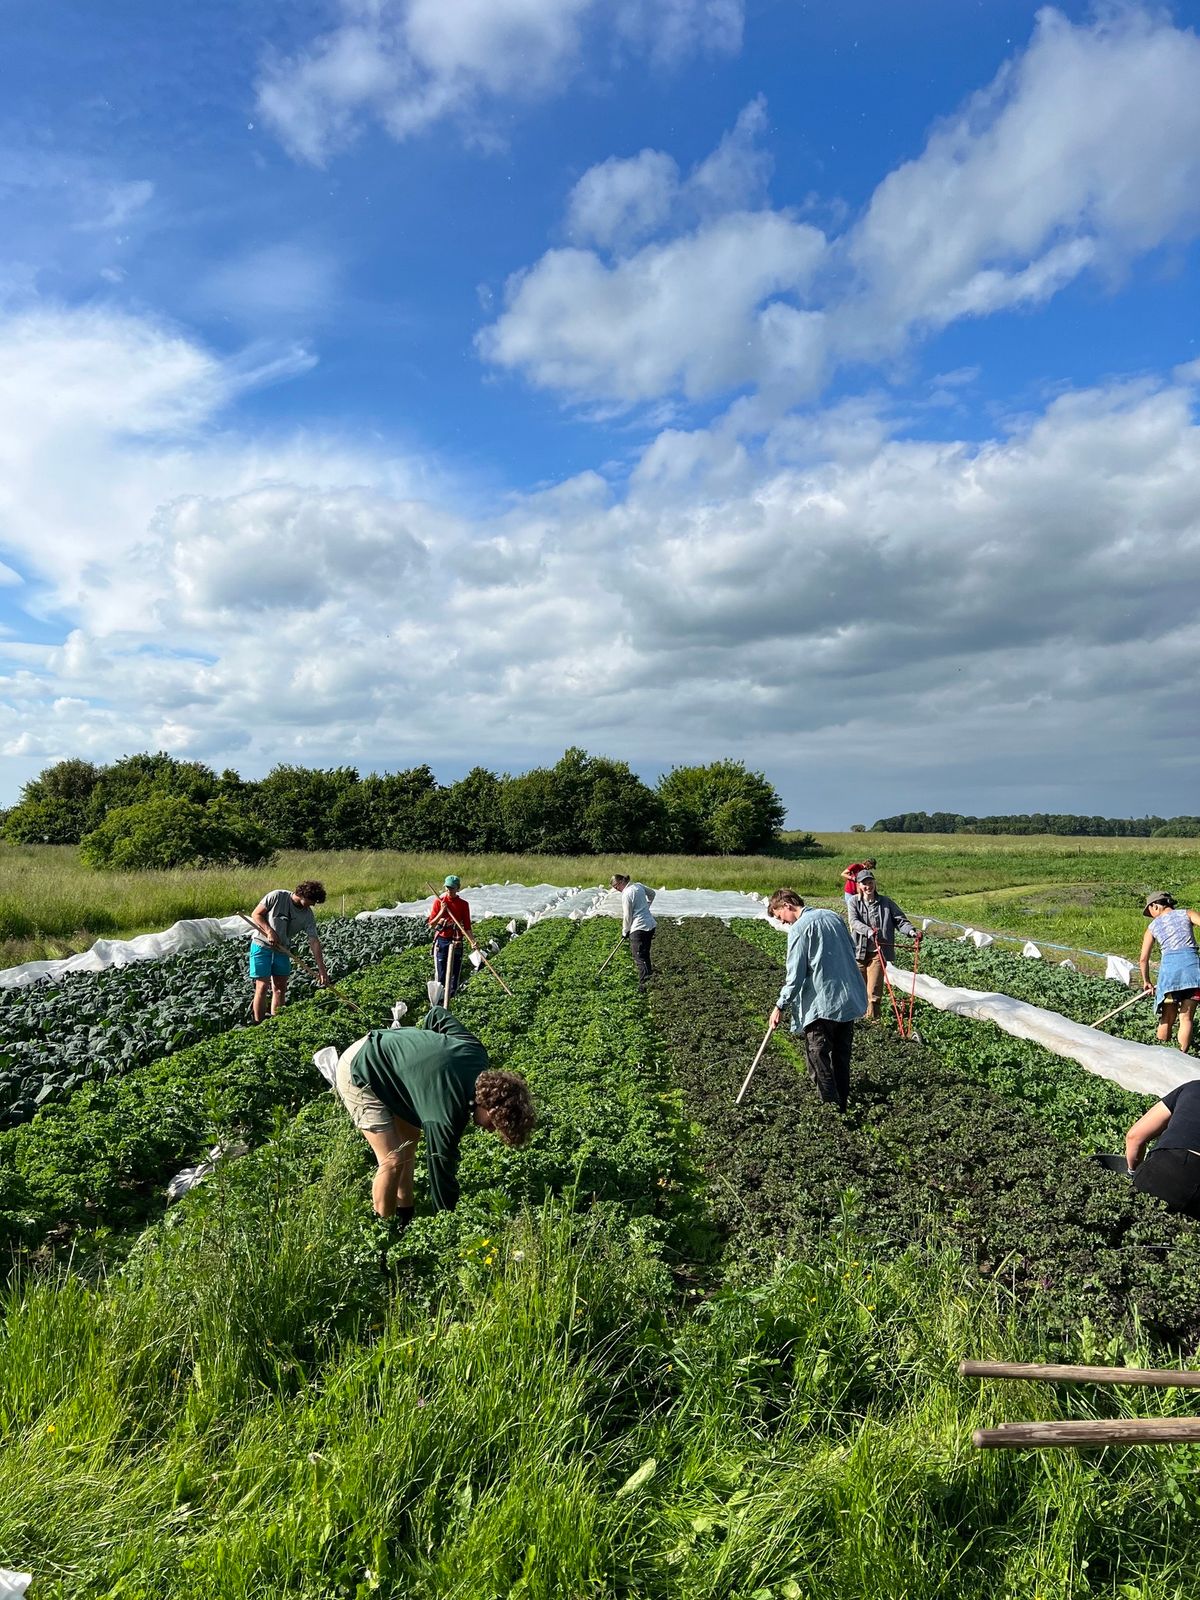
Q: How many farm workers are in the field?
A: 9